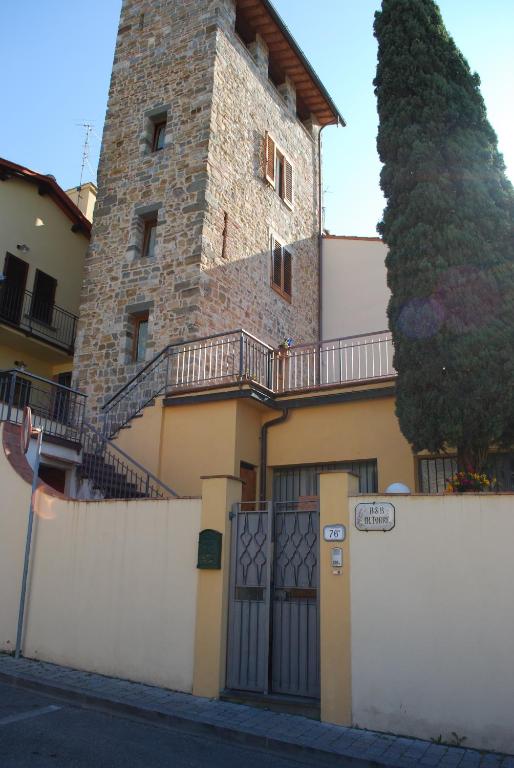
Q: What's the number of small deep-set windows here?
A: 3